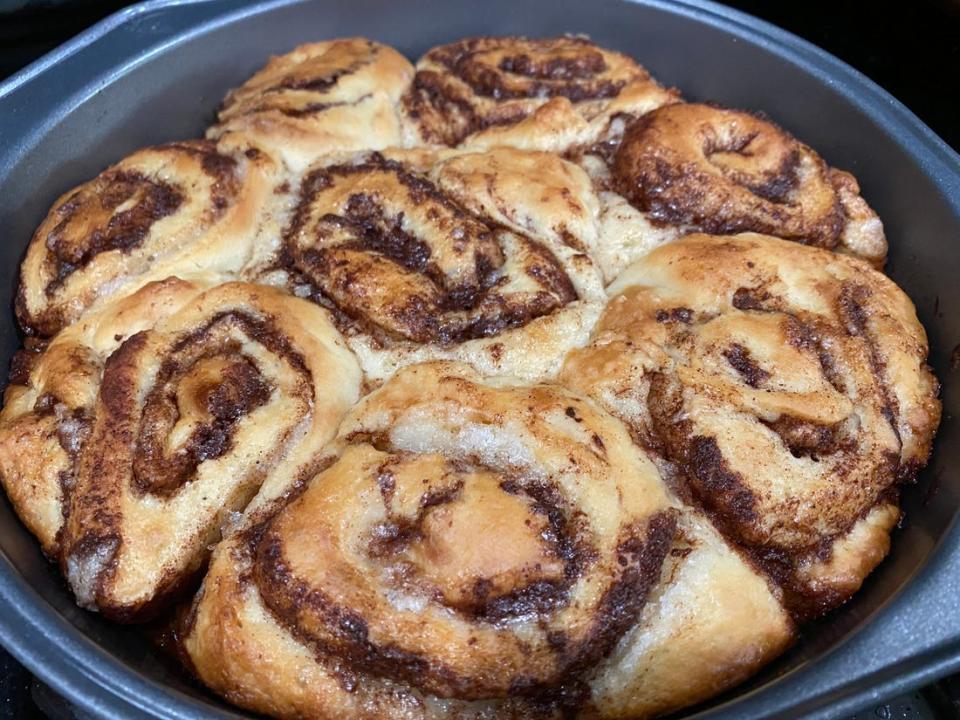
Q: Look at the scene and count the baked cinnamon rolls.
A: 8